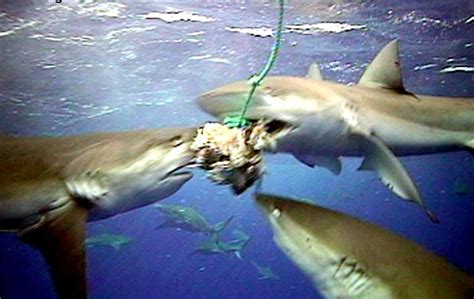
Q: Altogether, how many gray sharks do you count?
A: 3